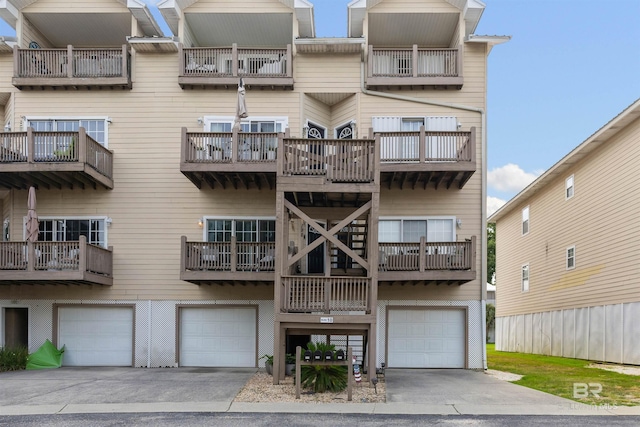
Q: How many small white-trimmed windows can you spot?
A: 4